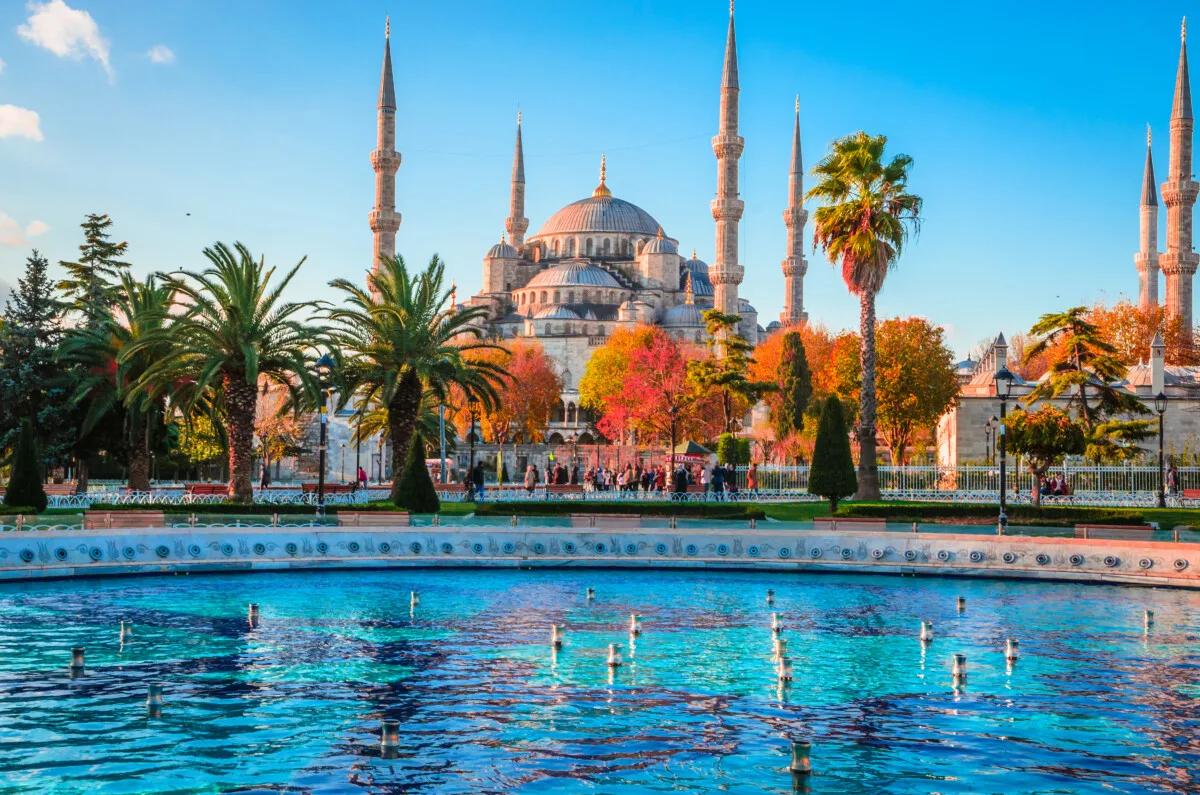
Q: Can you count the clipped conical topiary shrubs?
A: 3